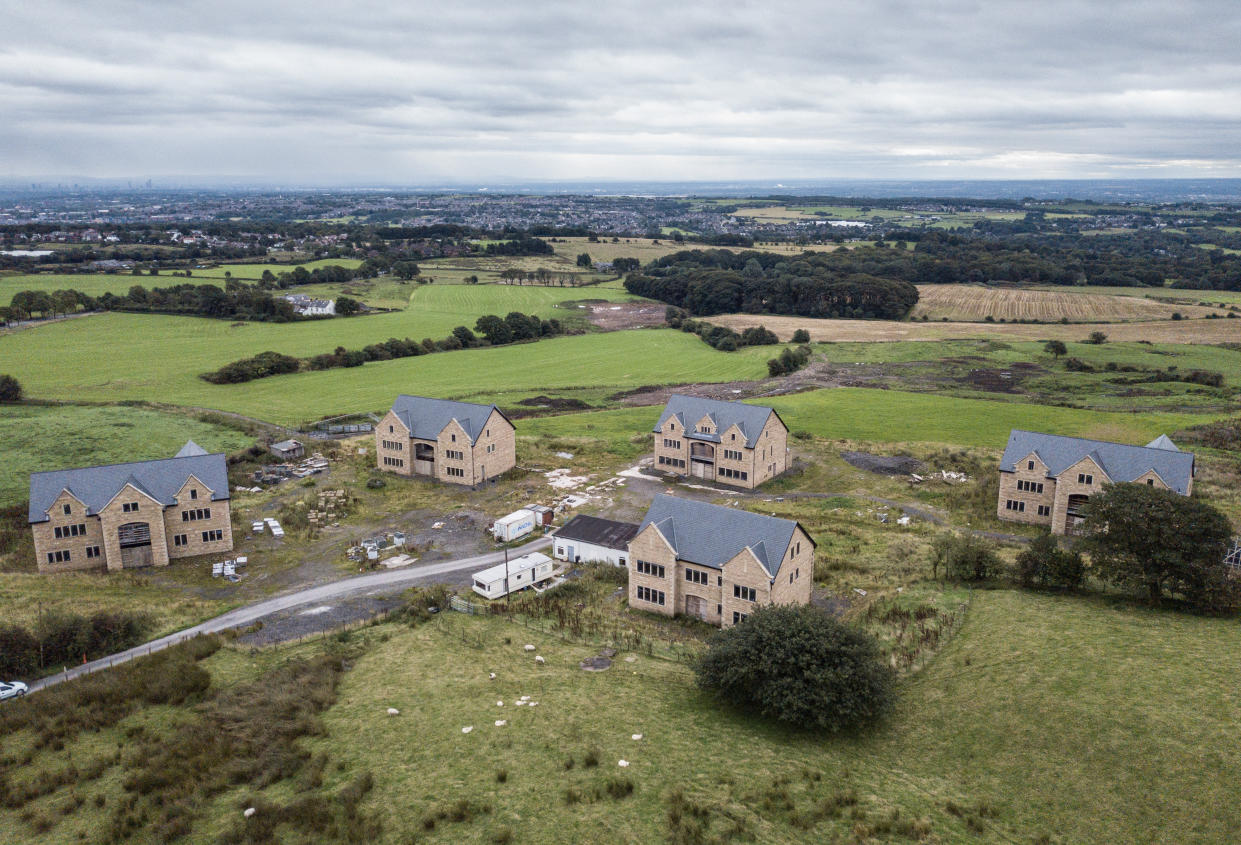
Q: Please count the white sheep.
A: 13